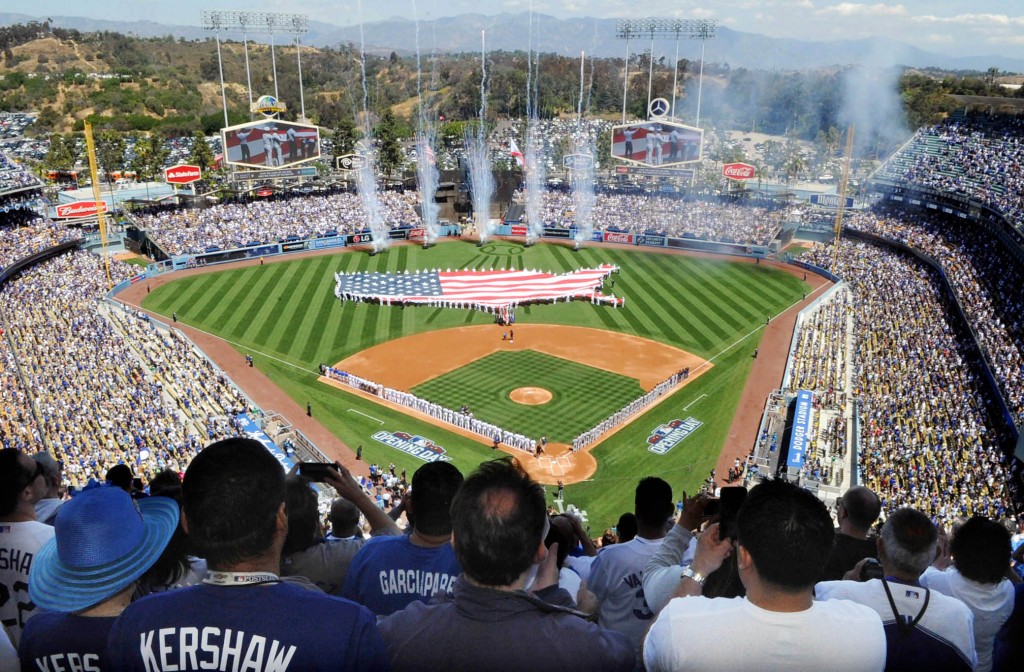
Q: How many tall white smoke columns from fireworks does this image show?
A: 5